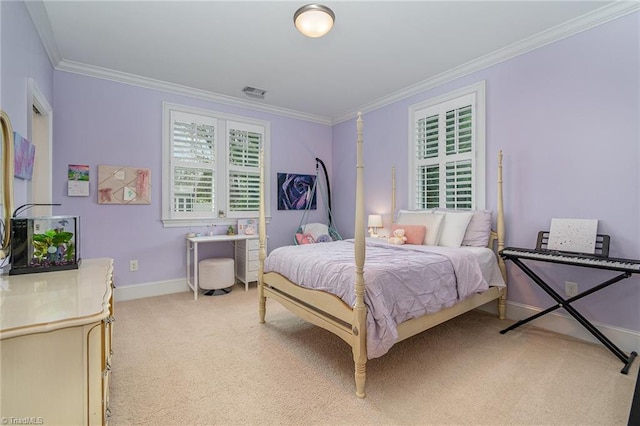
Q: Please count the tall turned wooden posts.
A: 4